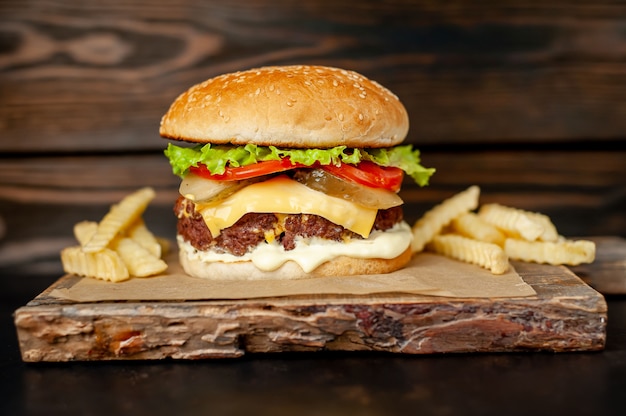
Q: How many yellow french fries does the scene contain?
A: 11